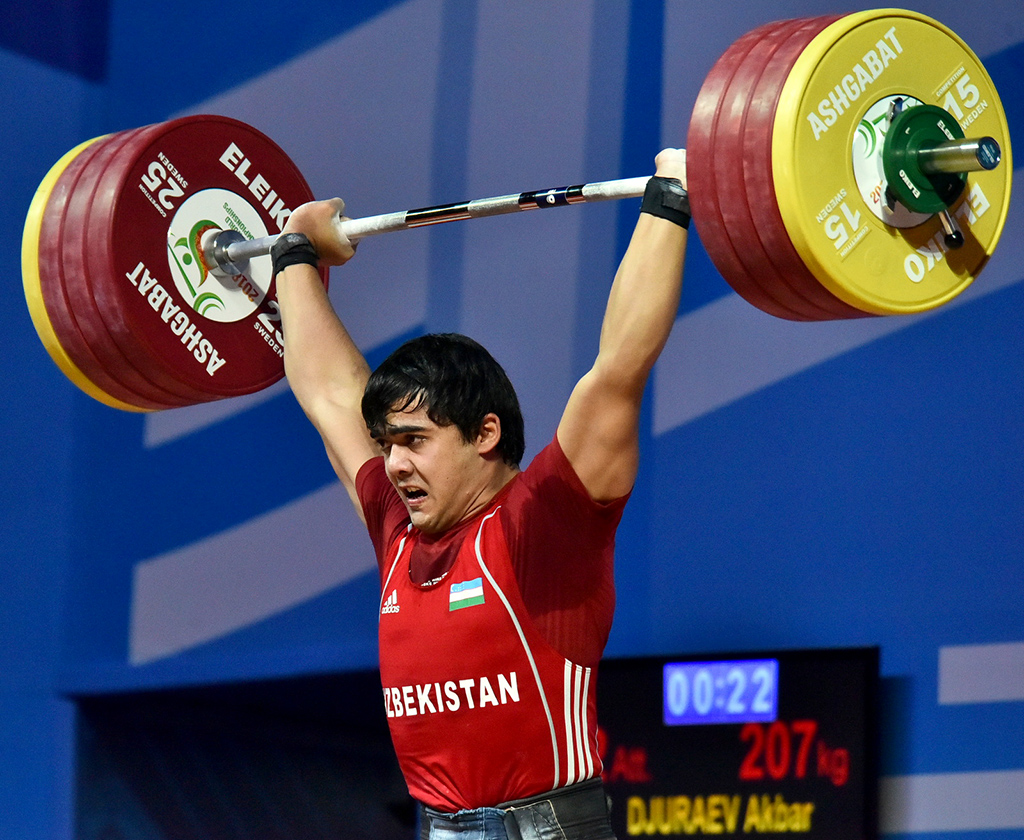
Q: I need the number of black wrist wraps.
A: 2